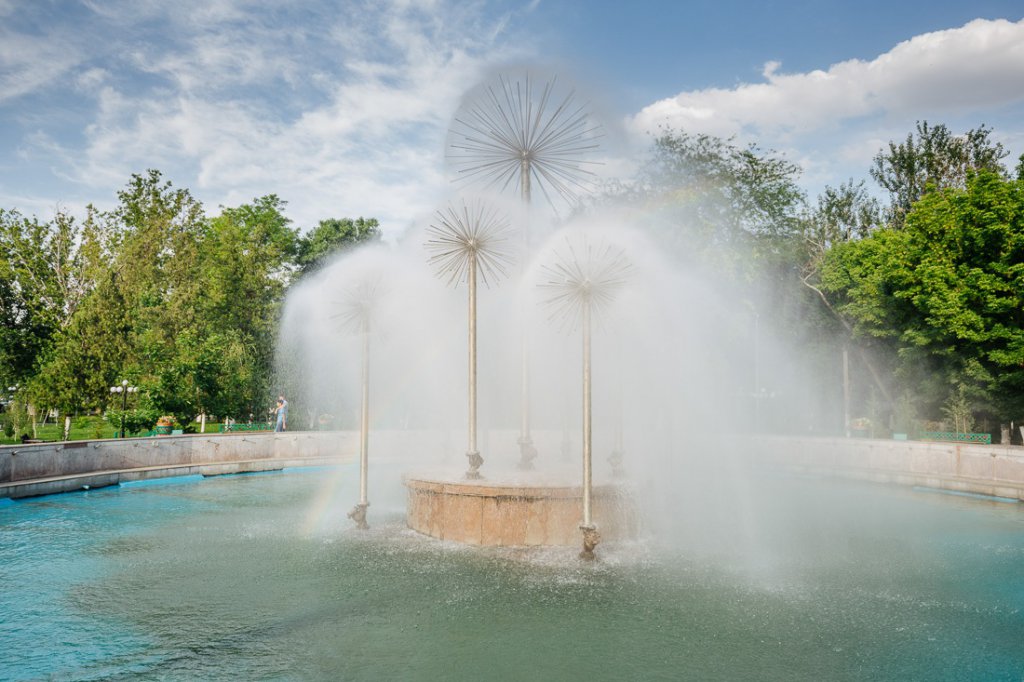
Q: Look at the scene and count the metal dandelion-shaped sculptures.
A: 4